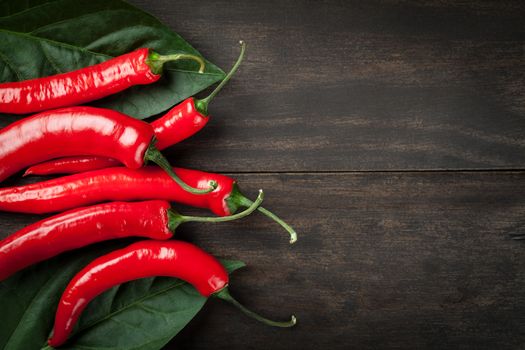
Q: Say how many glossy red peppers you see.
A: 6